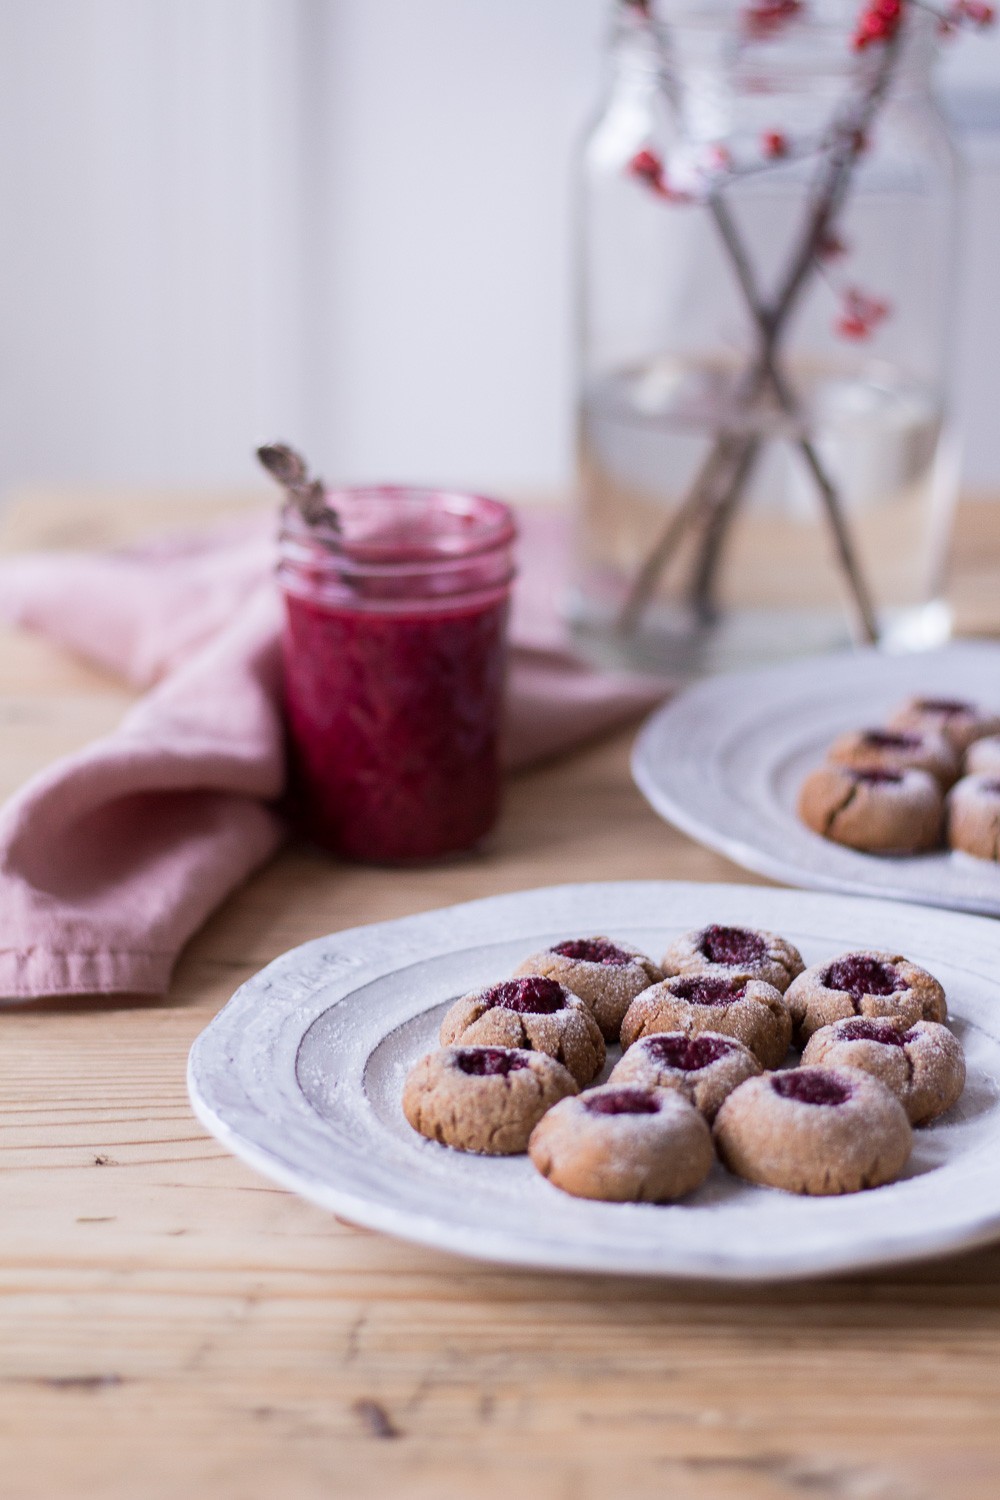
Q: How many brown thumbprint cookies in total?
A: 15